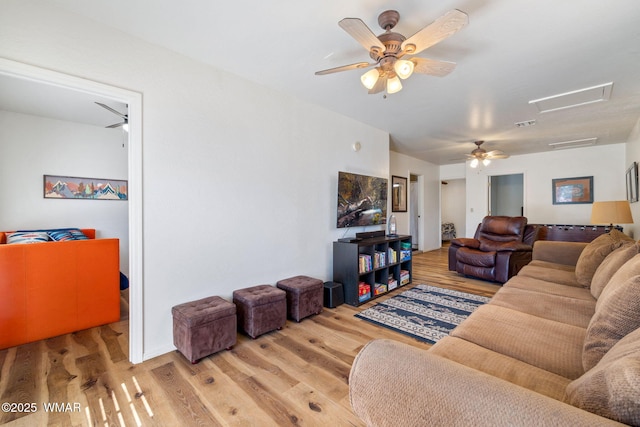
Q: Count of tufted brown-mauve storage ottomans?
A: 3